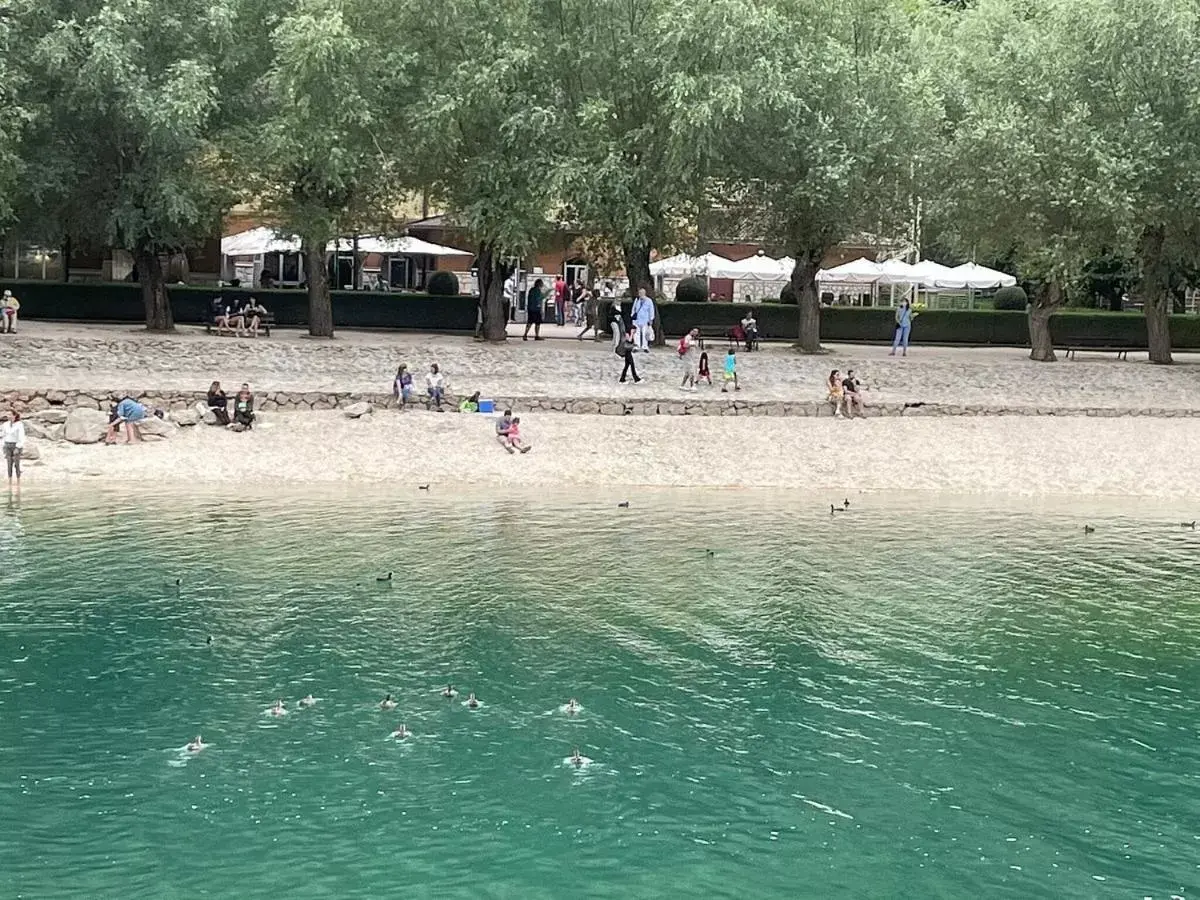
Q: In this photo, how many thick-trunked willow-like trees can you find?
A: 7